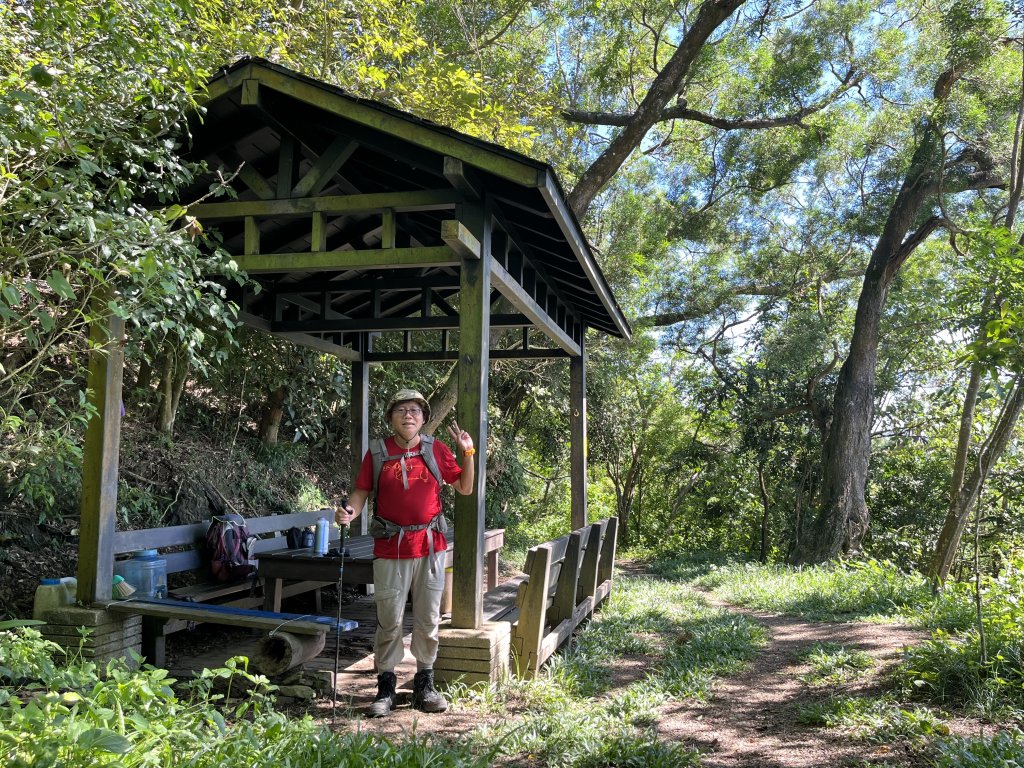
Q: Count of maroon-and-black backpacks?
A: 1